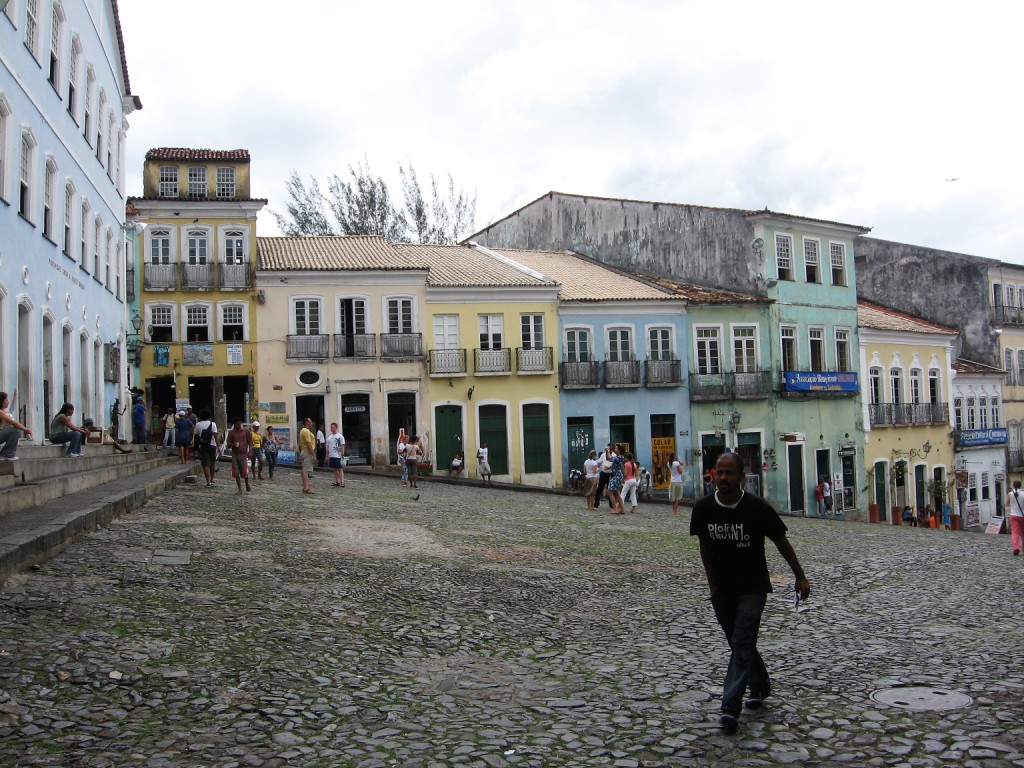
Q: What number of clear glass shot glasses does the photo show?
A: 0